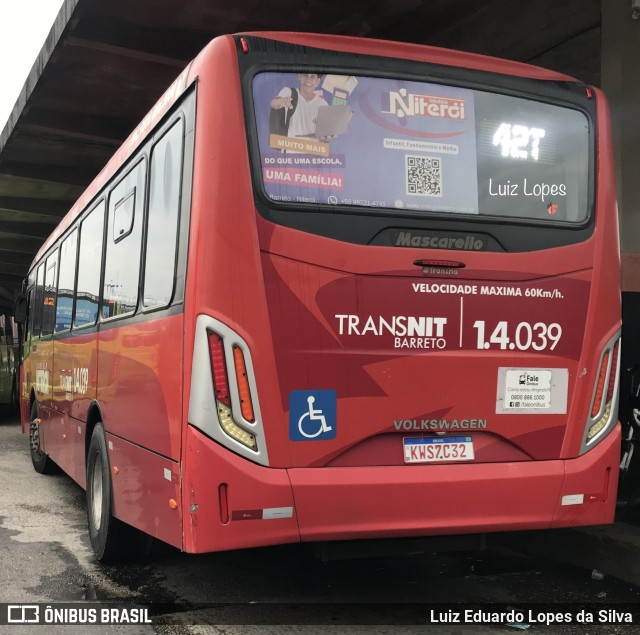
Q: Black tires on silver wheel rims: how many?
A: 2